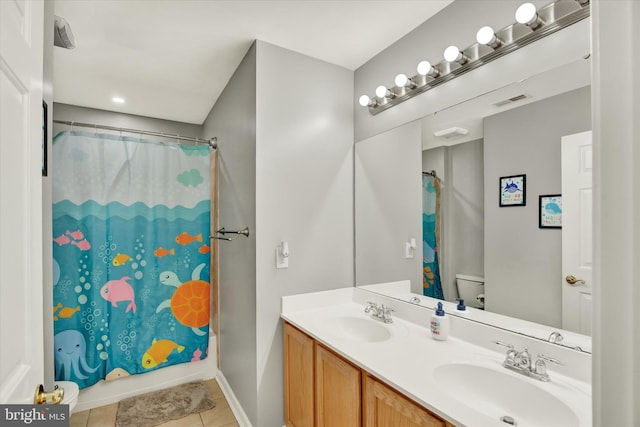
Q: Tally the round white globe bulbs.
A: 7